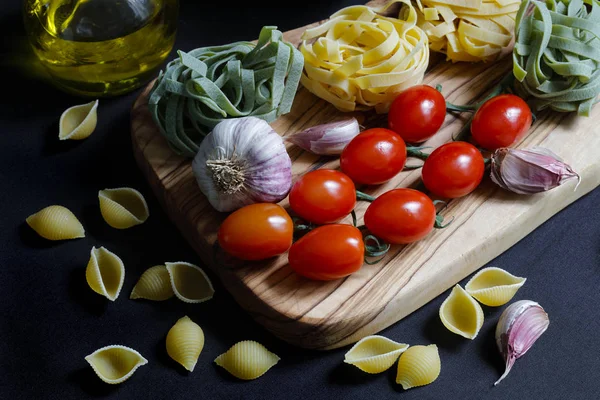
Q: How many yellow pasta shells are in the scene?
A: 13